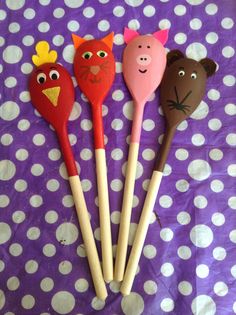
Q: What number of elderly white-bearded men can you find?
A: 0